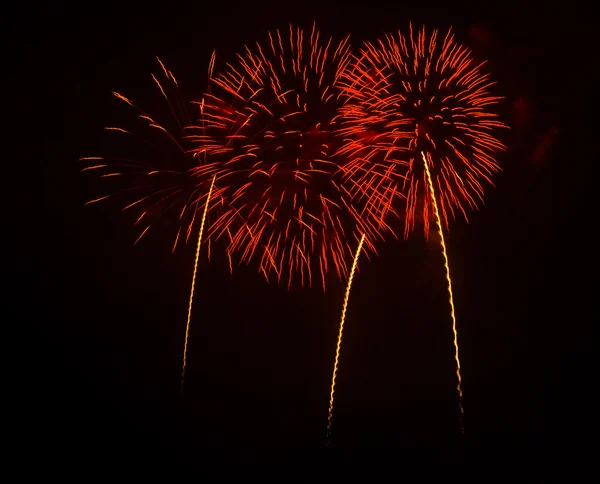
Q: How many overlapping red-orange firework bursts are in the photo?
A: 3